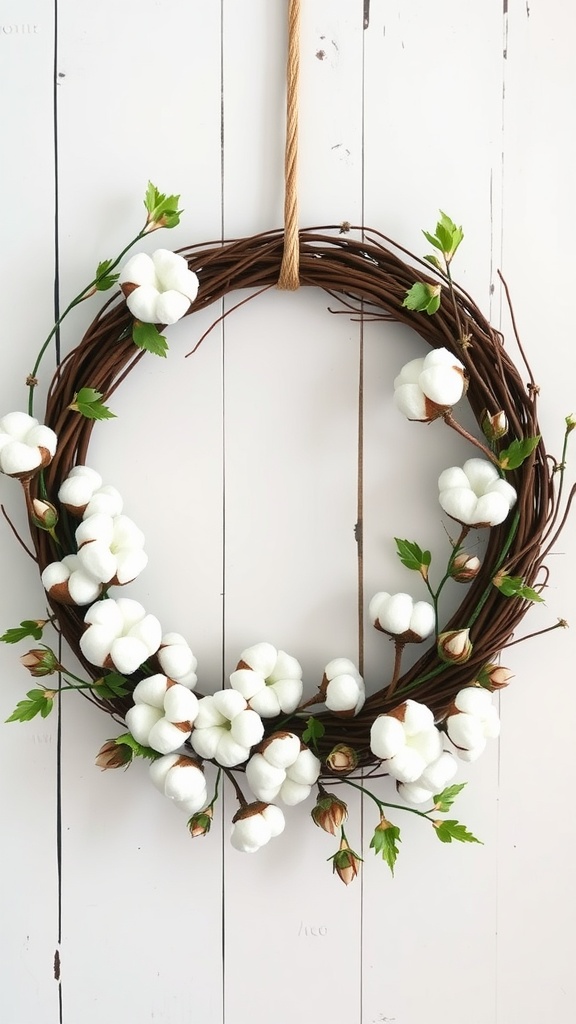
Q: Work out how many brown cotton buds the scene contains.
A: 11